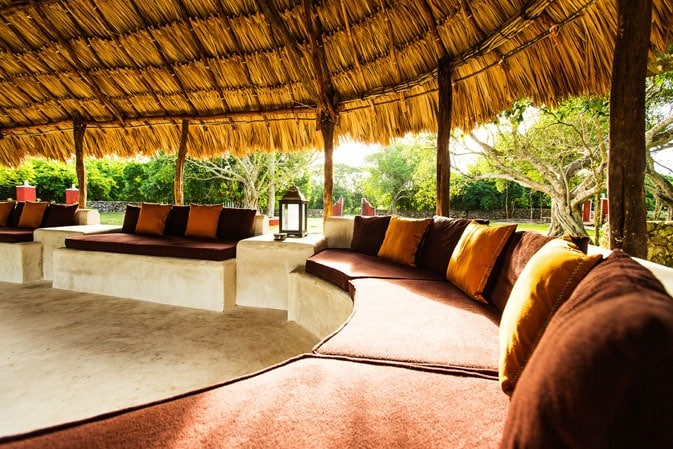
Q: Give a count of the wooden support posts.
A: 5